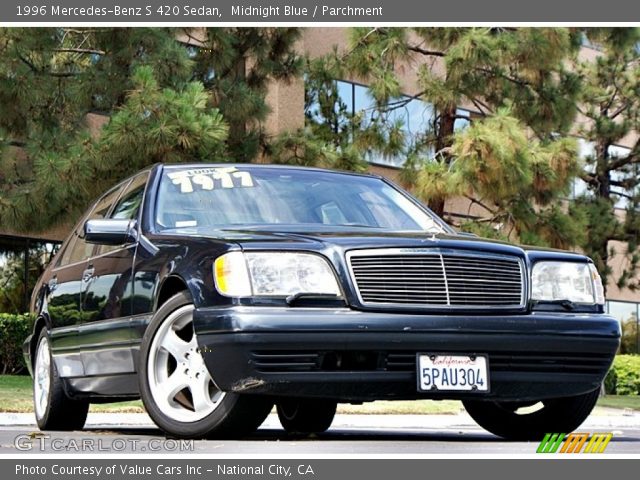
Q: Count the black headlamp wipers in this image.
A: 2